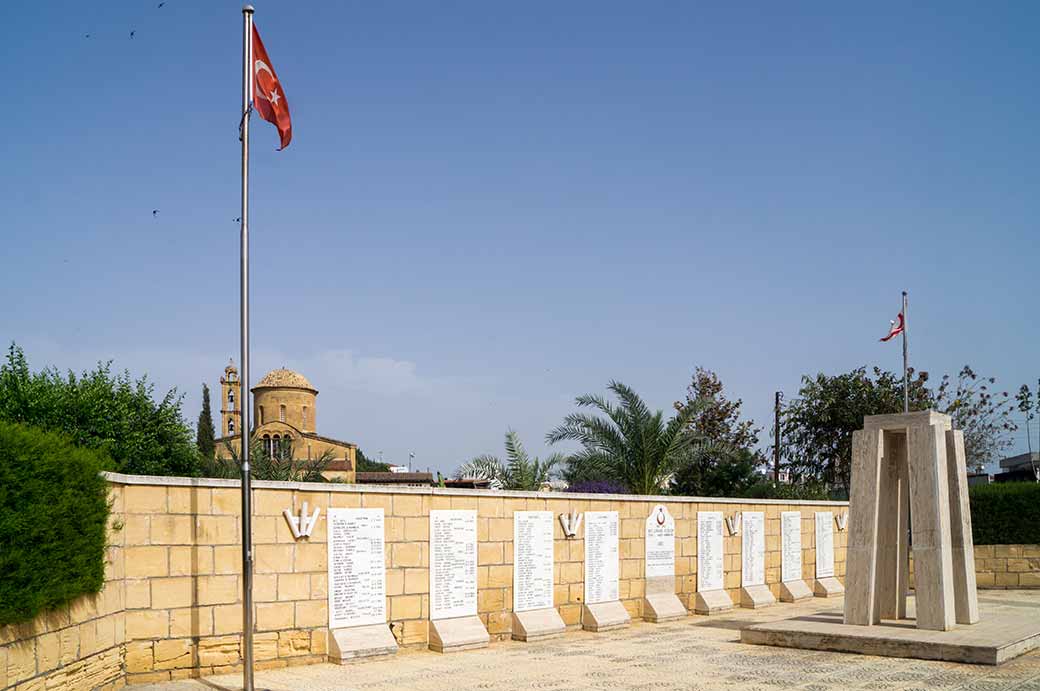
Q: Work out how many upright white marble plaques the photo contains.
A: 9